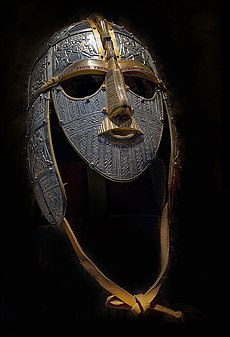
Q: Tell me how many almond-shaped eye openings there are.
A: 2